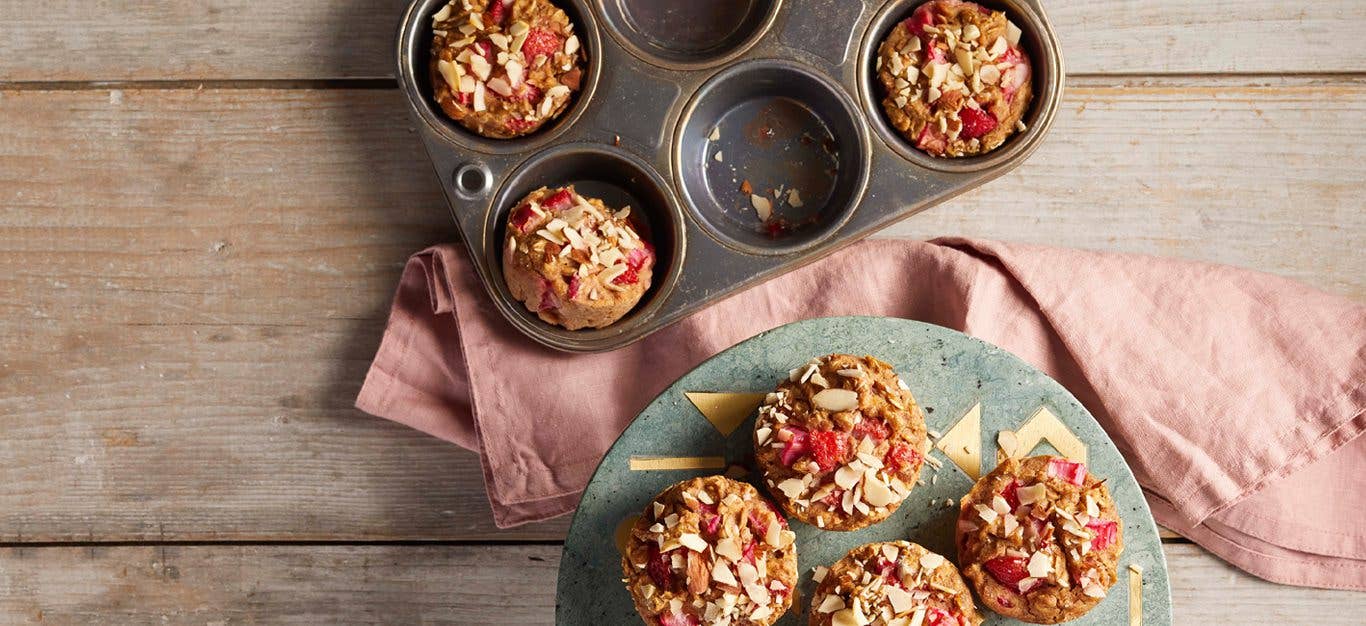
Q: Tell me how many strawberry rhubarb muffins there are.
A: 7